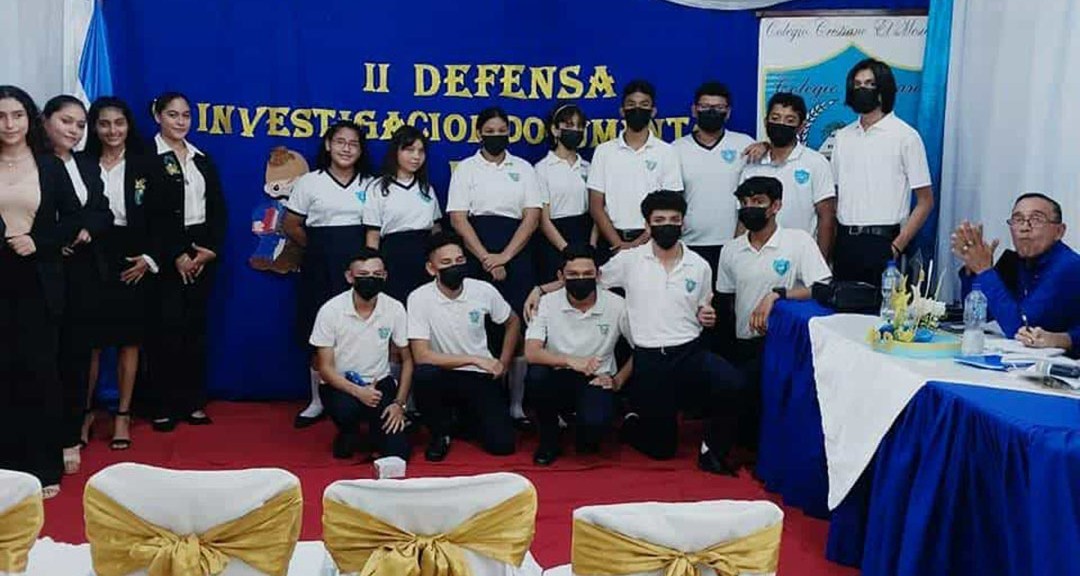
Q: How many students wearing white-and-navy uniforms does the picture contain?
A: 13